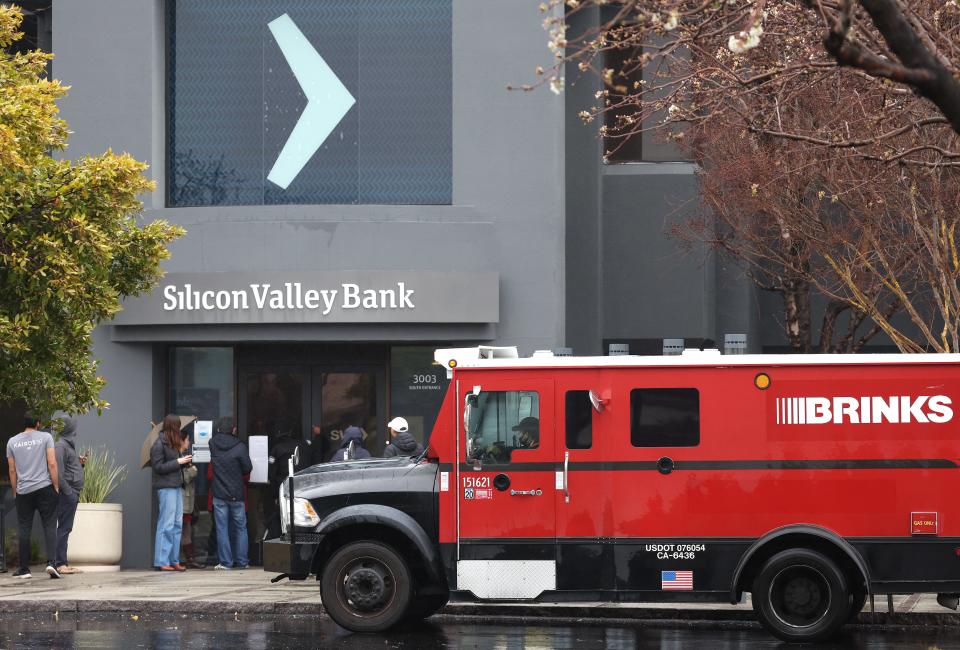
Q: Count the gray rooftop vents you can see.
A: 4